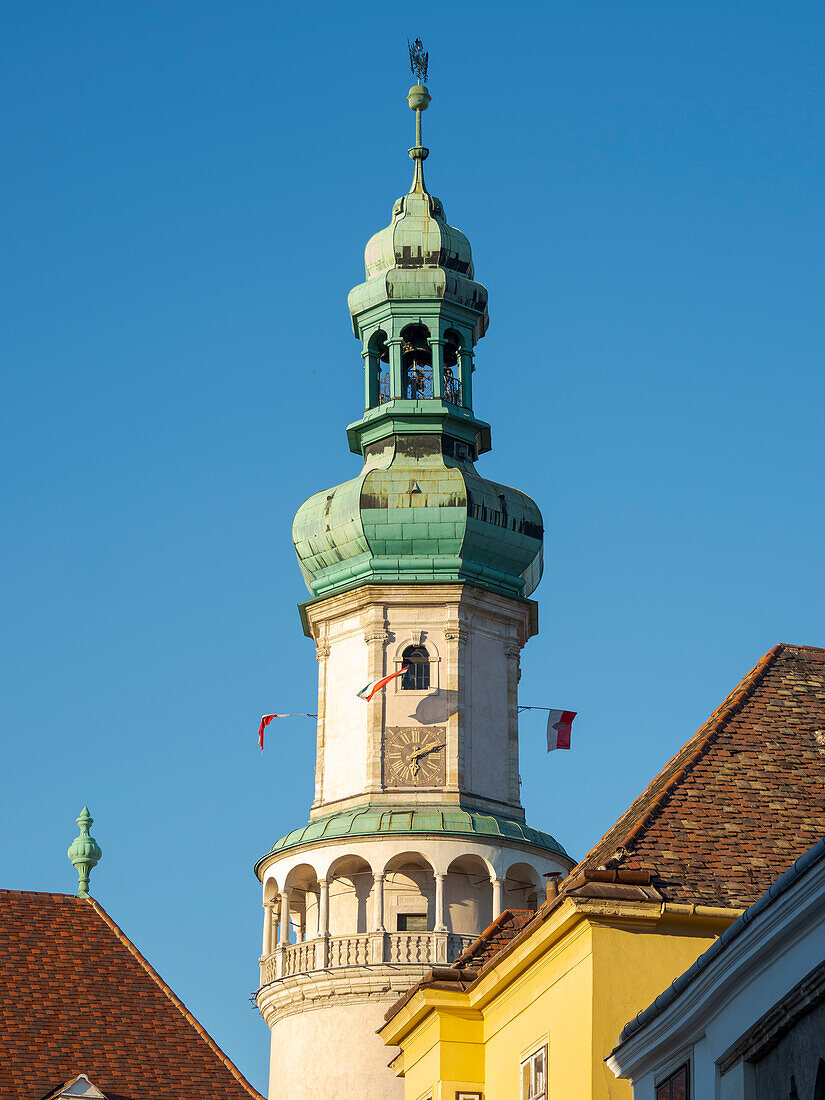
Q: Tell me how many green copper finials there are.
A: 2